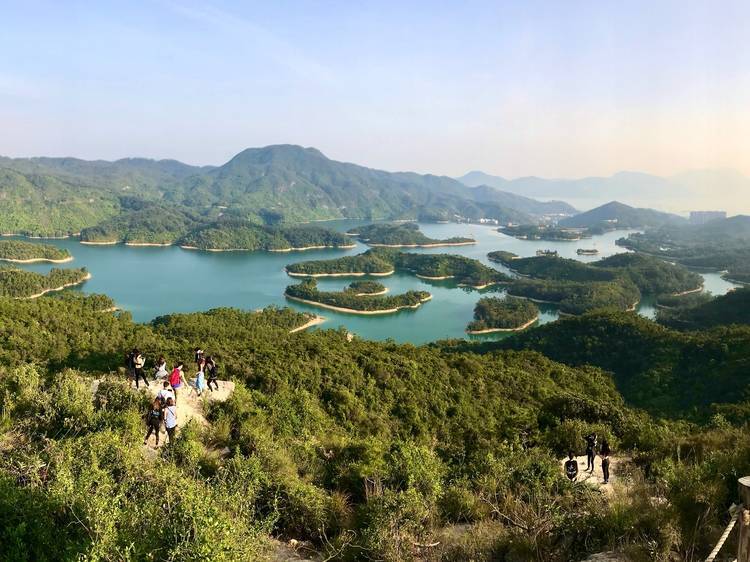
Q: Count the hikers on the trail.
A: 13